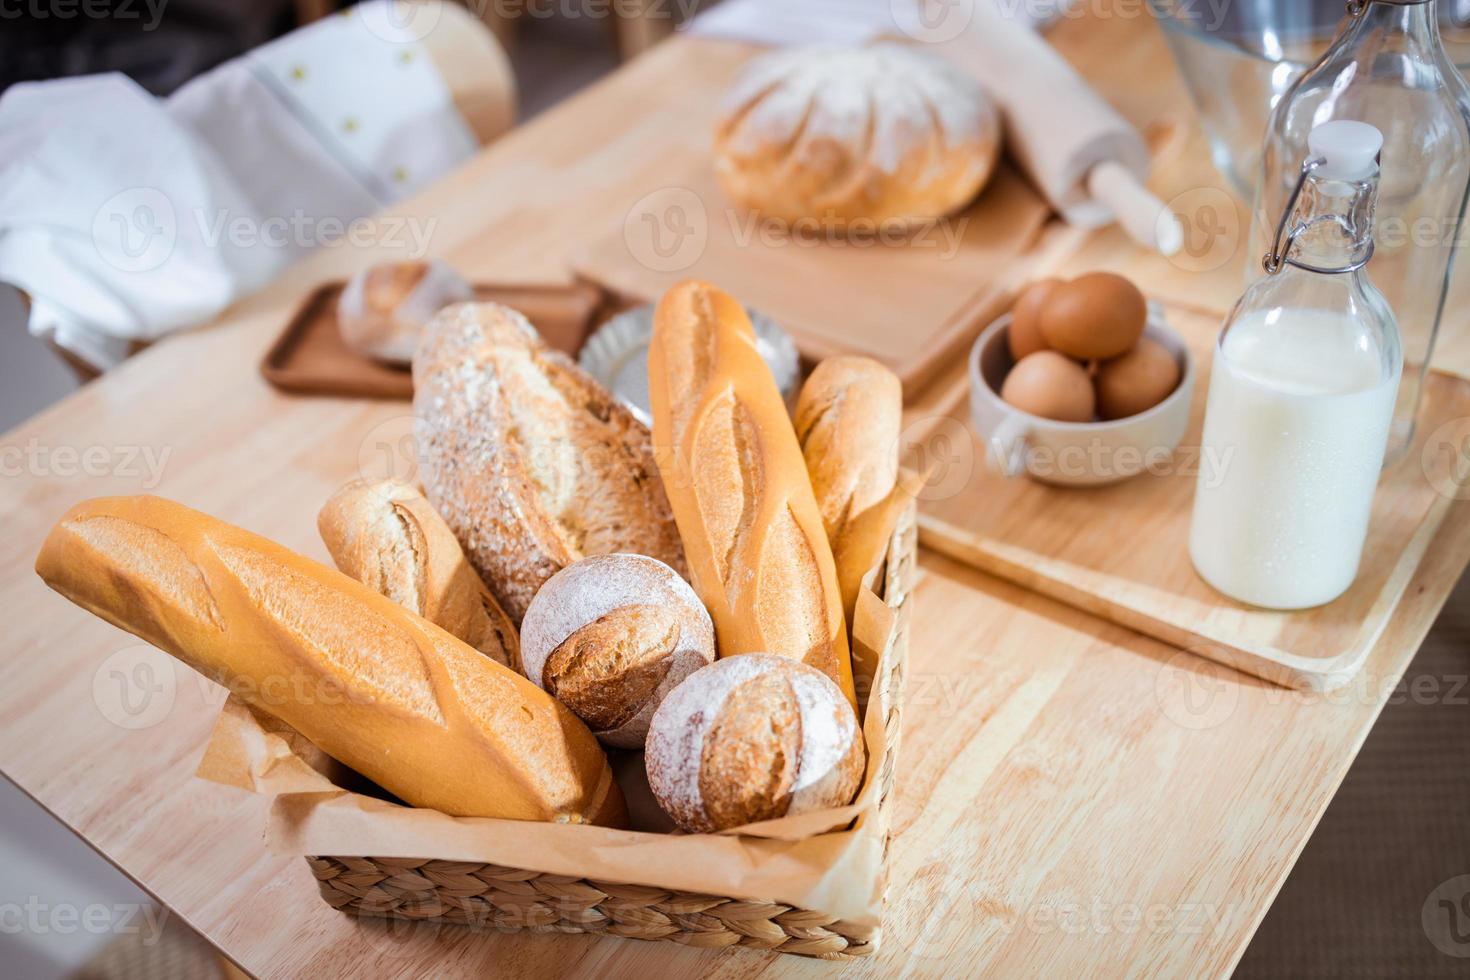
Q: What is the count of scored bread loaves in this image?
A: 9